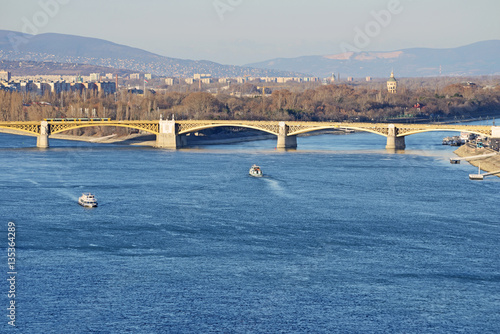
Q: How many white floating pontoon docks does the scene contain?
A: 2